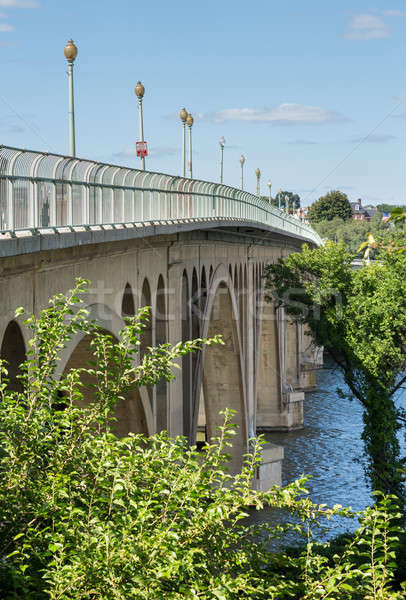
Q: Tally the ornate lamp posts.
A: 11